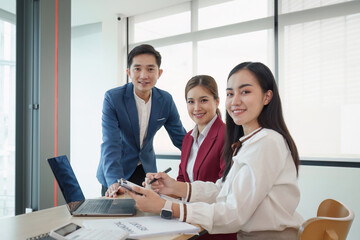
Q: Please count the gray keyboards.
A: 1